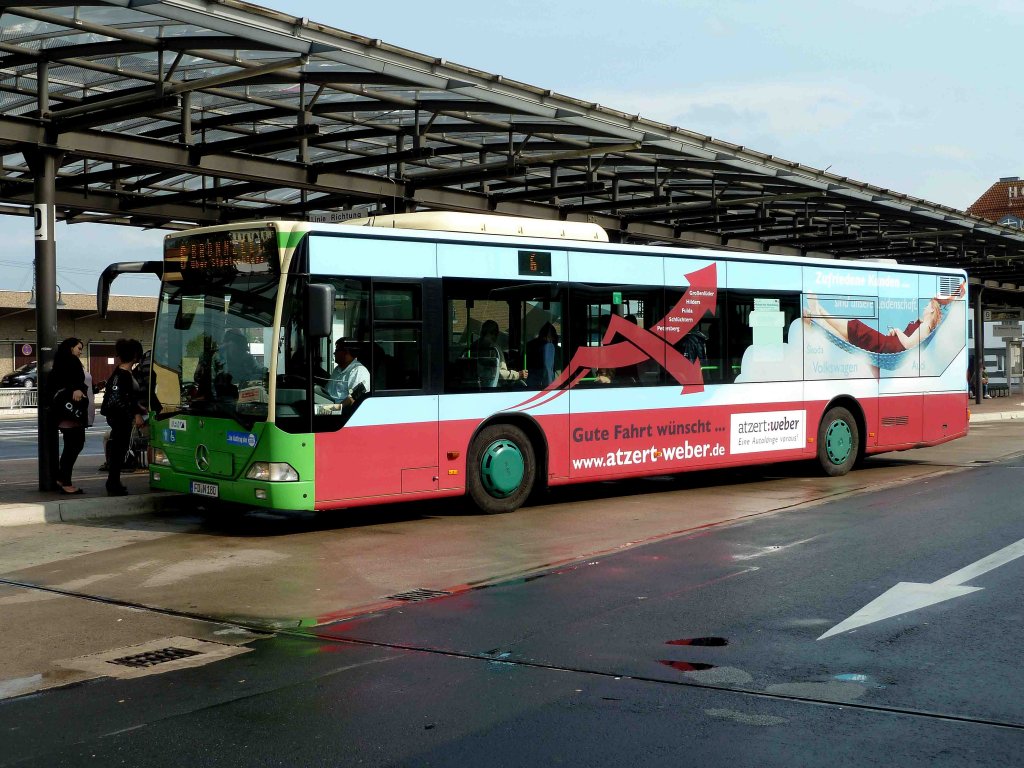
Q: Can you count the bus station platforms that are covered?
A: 1